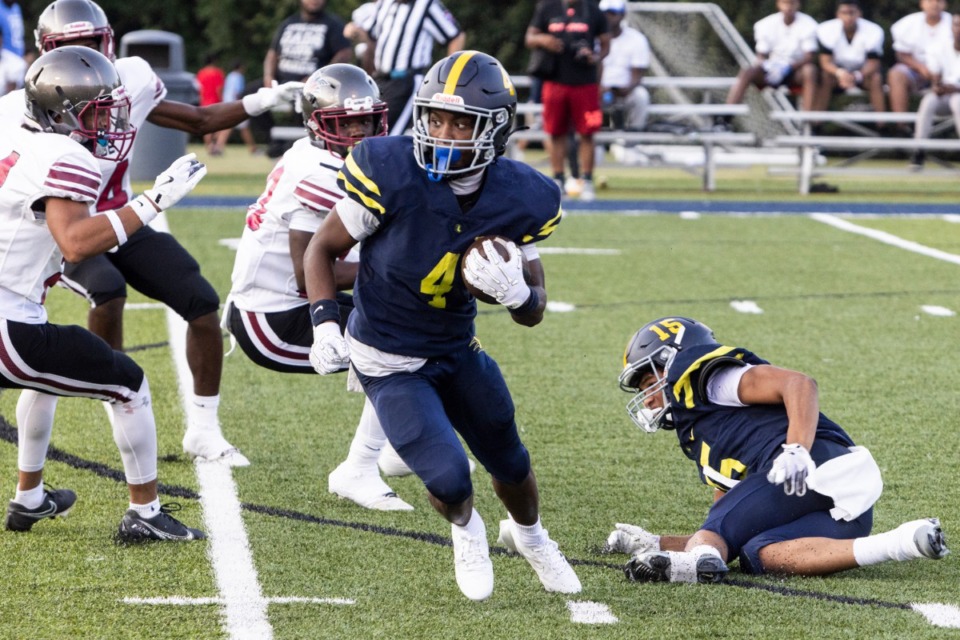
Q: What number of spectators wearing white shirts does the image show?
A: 5